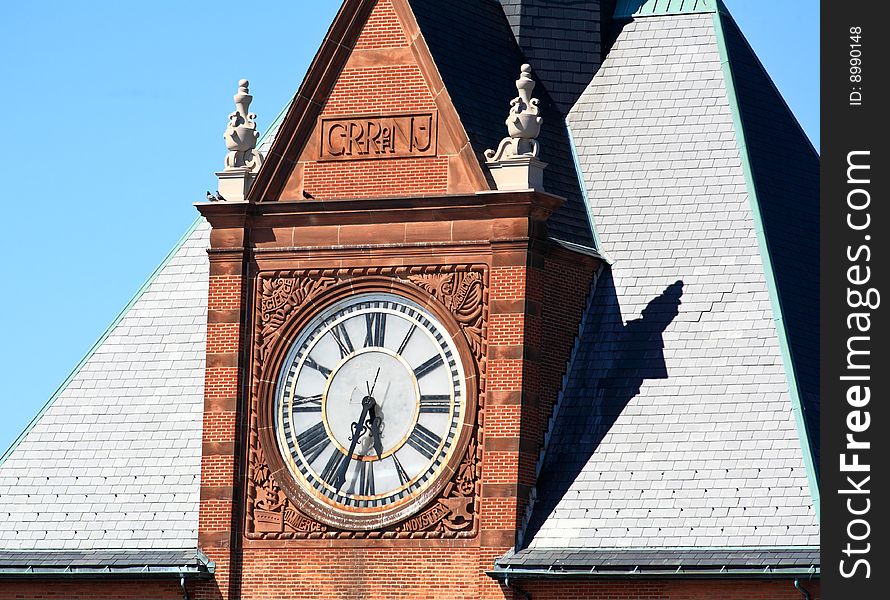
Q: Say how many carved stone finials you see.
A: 2